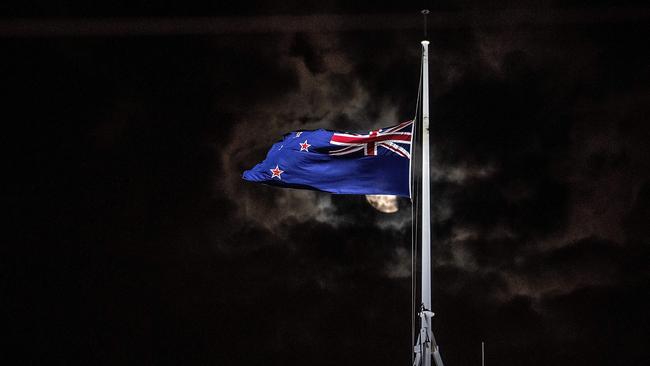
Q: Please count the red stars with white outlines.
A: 2